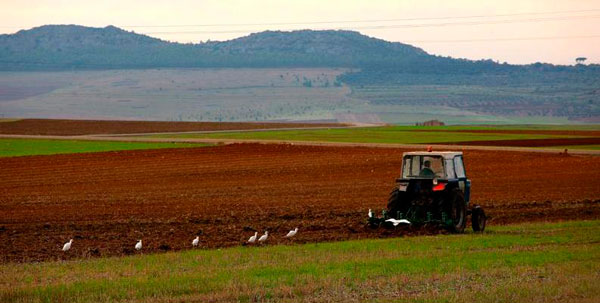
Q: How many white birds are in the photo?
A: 8